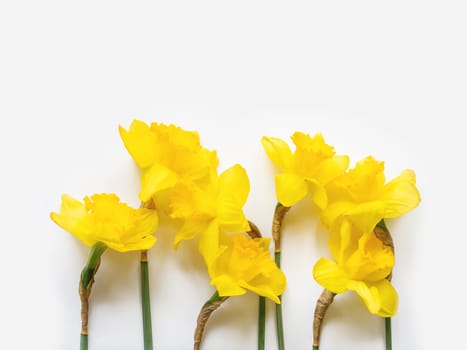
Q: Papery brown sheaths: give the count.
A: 7